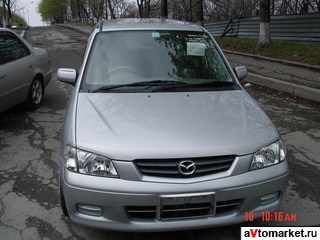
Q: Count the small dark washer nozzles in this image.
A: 2